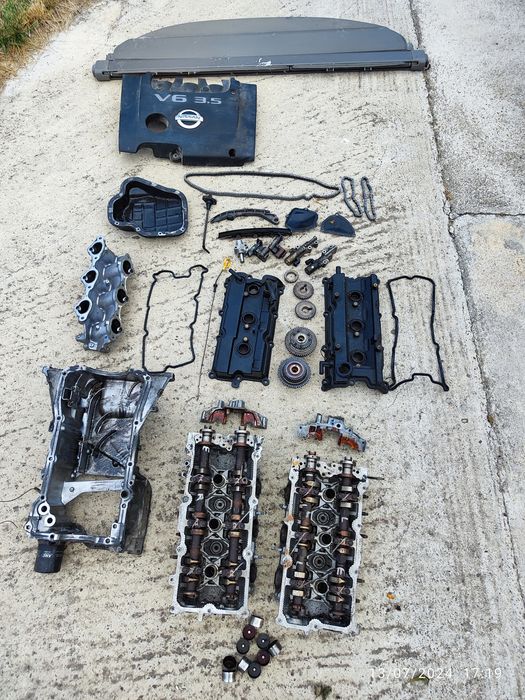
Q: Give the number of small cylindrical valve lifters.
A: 10